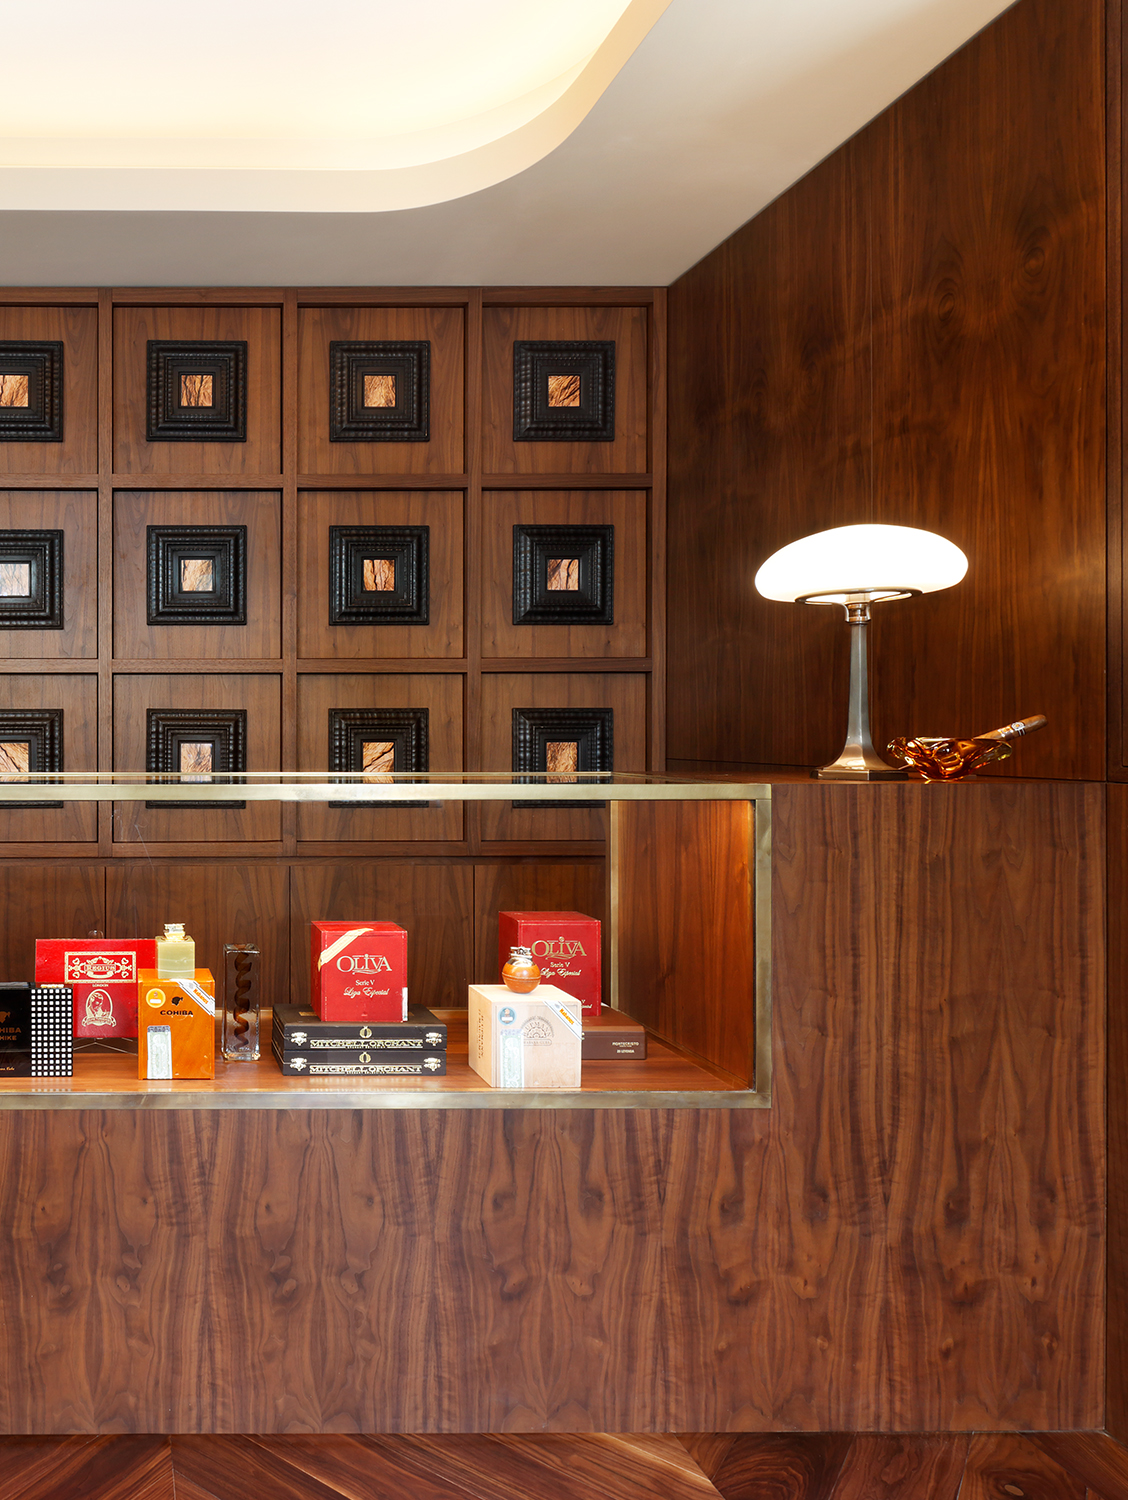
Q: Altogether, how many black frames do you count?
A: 12